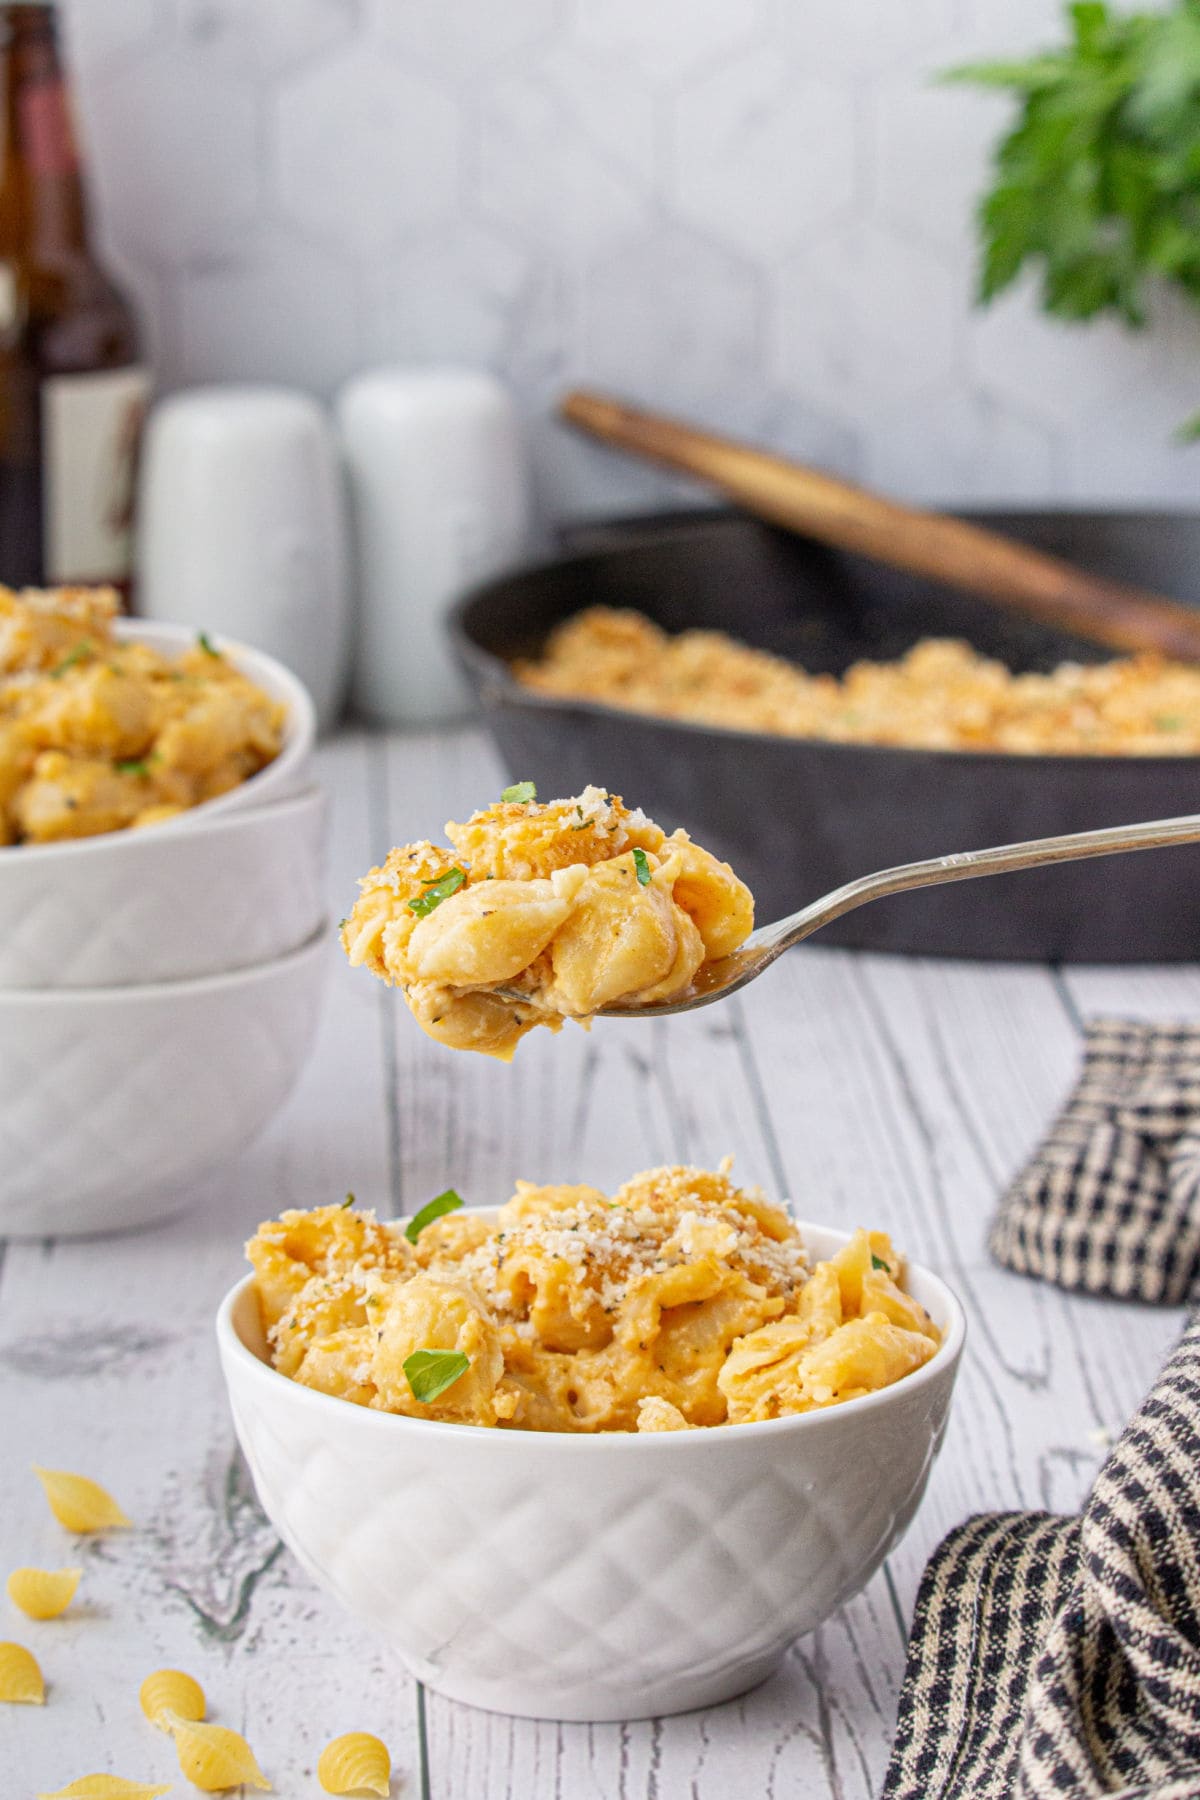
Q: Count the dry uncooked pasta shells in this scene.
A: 7